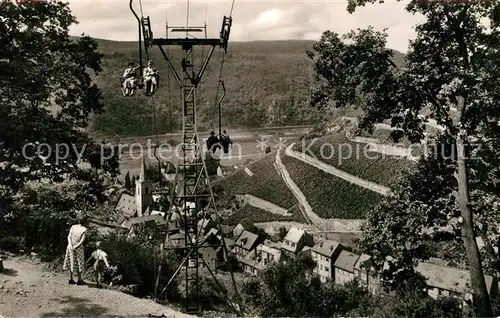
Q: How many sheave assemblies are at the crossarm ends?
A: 2